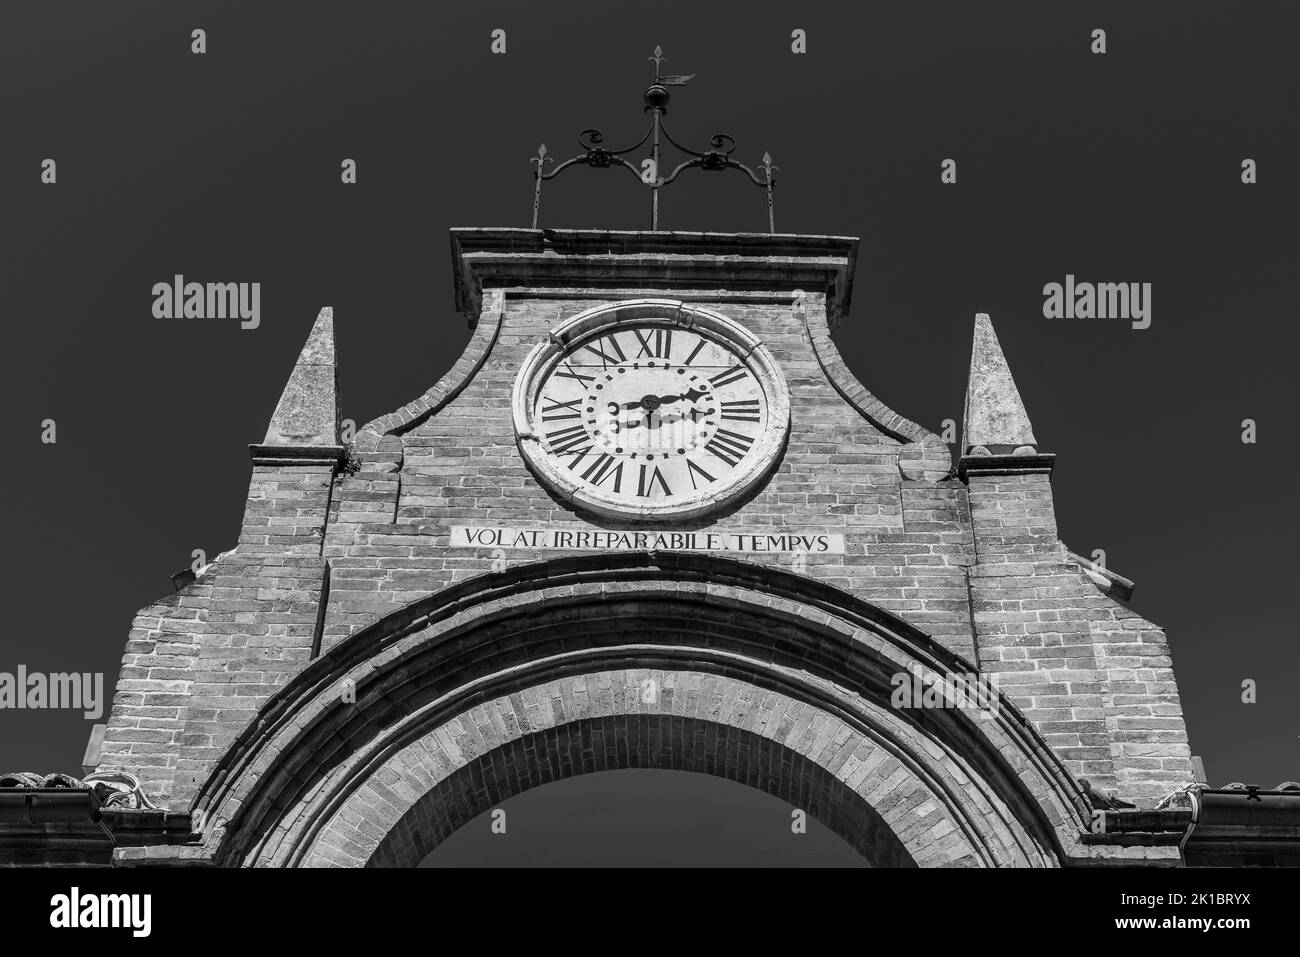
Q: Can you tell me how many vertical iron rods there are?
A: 3